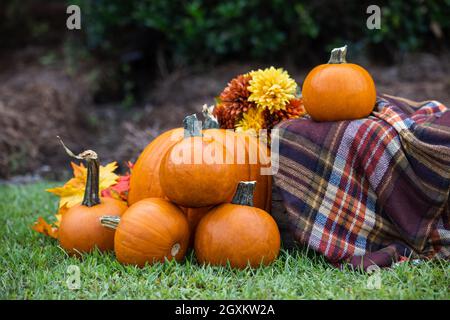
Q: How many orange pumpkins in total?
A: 6